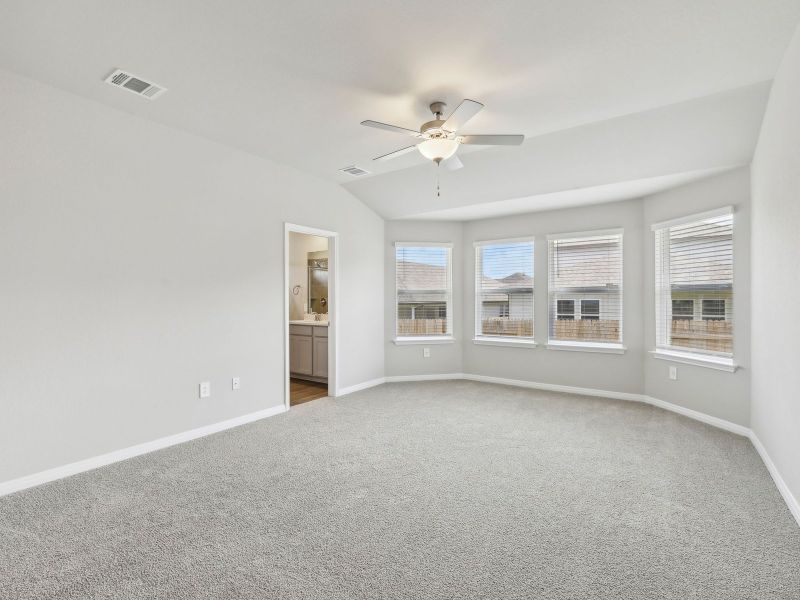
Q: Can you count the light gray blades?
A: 5